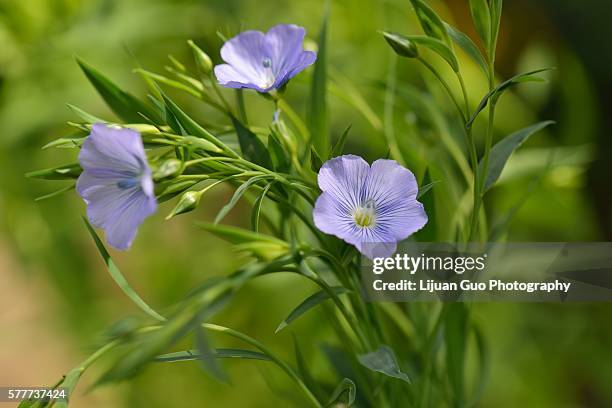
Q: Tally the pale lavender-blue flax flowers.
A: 3